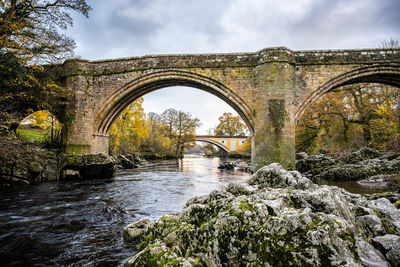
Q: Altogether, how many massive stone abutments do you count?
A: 2